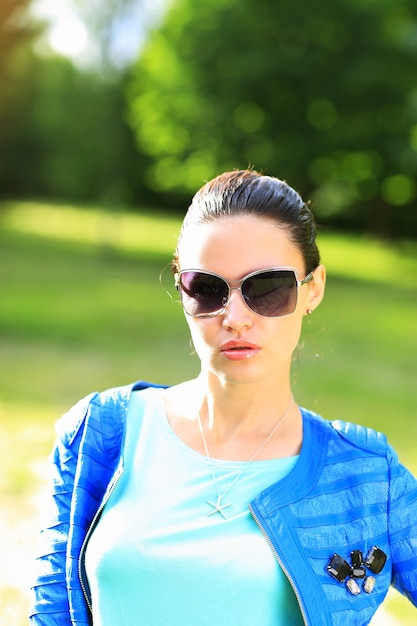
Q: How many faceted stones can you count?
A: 6